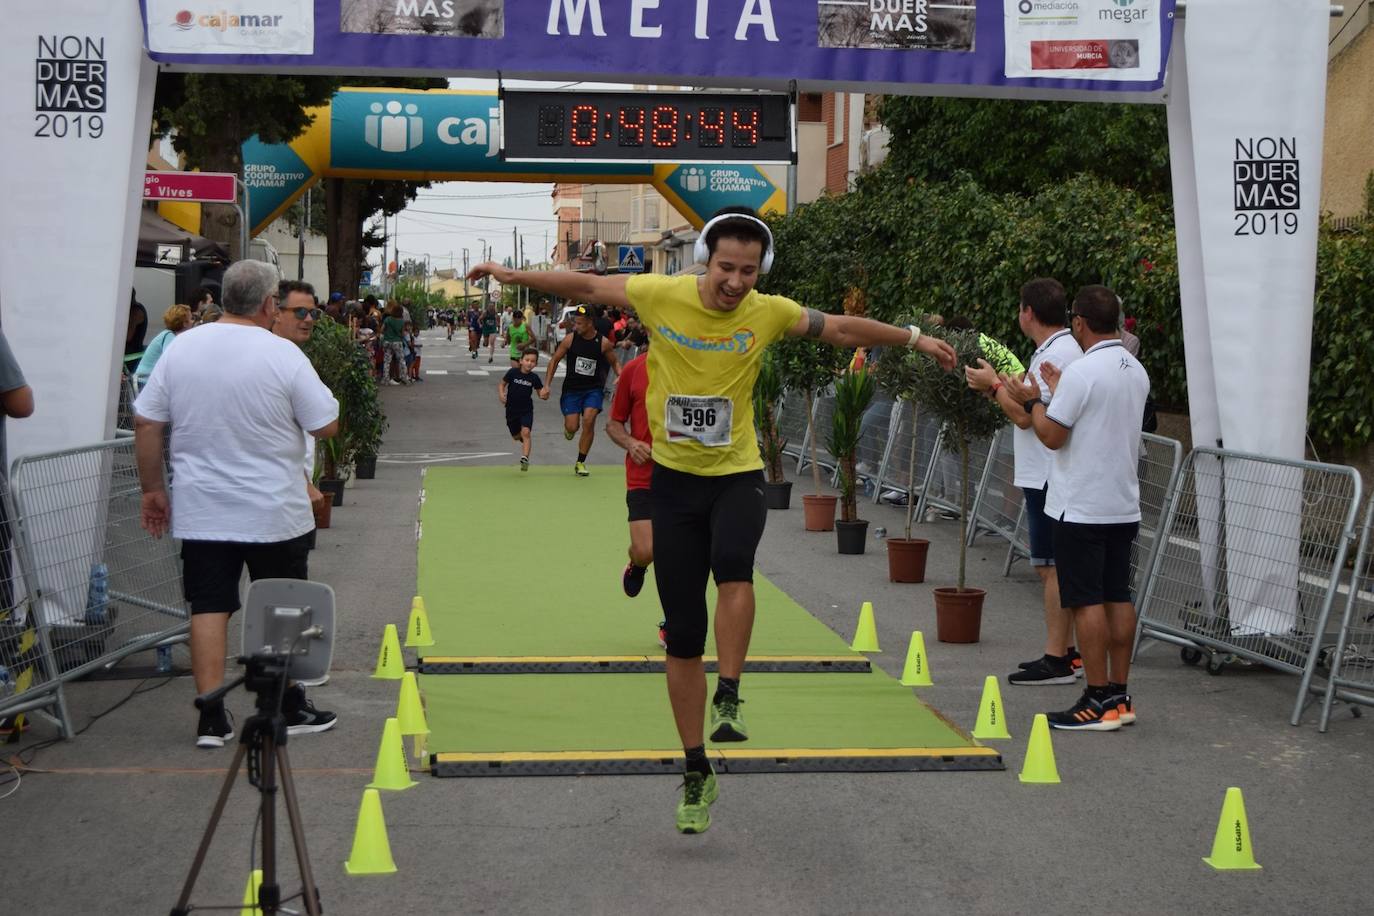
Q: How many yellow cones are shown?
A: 11